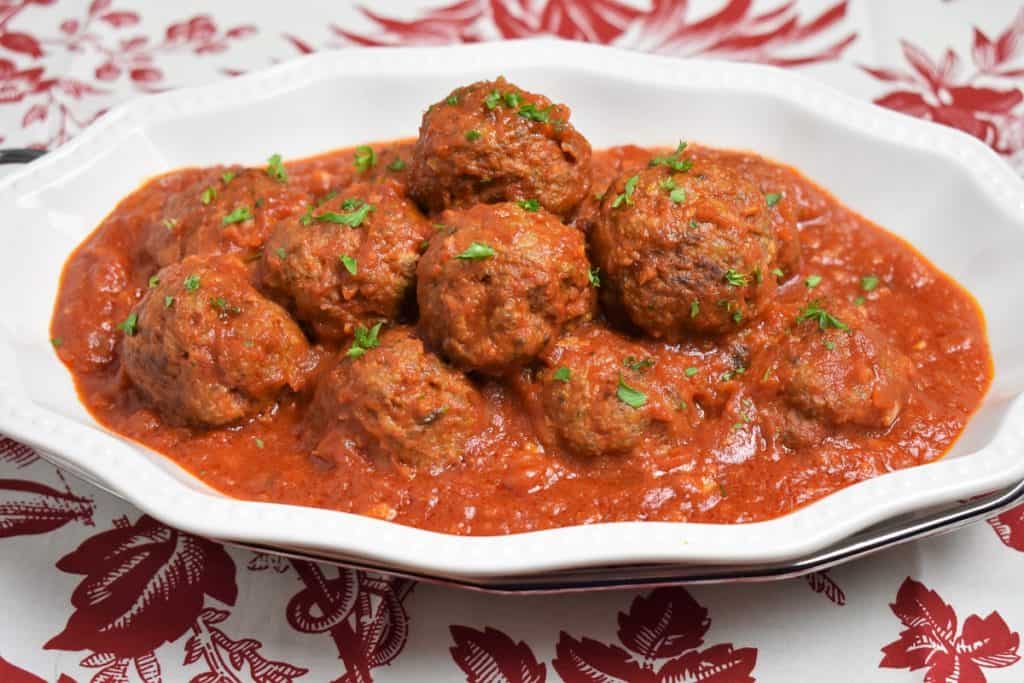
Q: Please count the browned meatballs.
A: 9